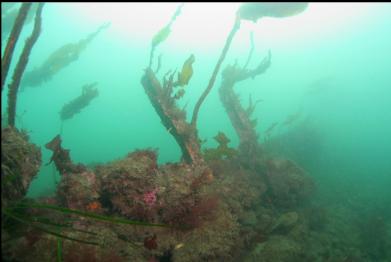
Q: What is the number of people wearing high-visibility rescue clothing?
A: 0